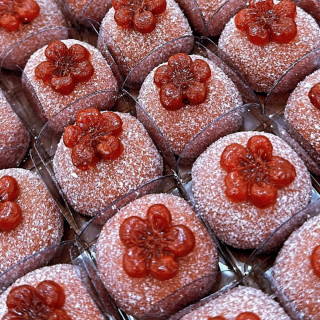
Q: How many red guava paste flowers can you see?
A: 13